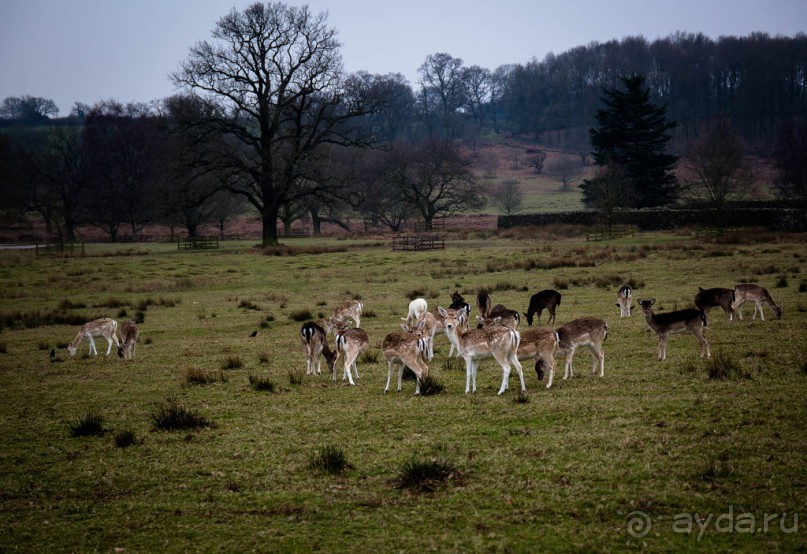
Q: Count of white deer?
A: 1